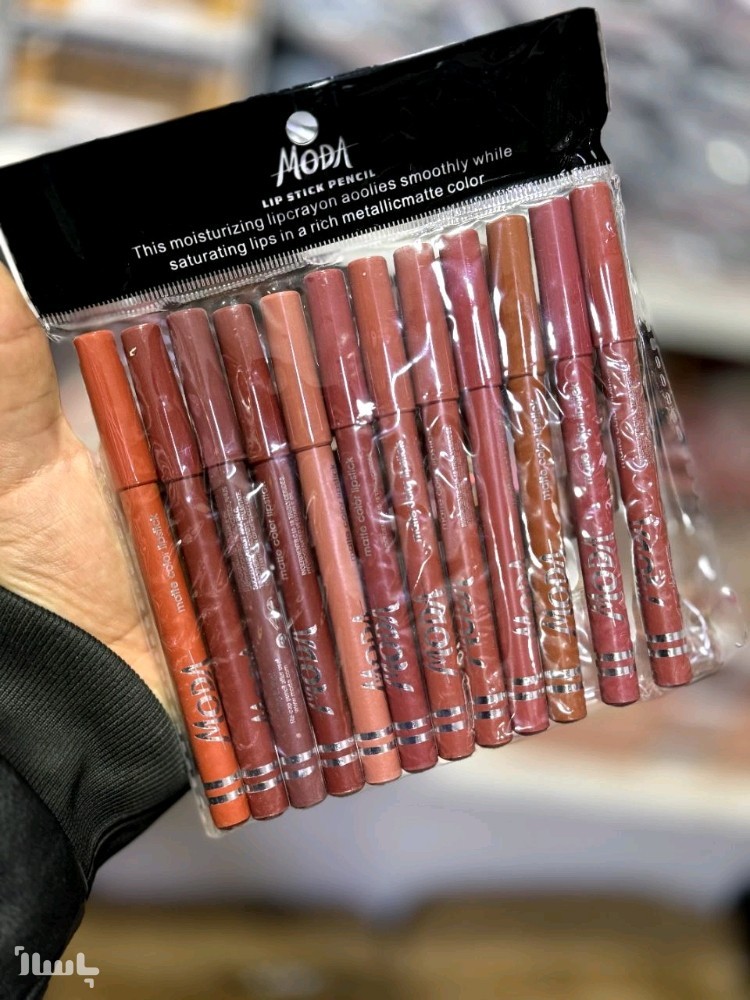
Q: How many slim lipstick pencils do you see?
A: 12